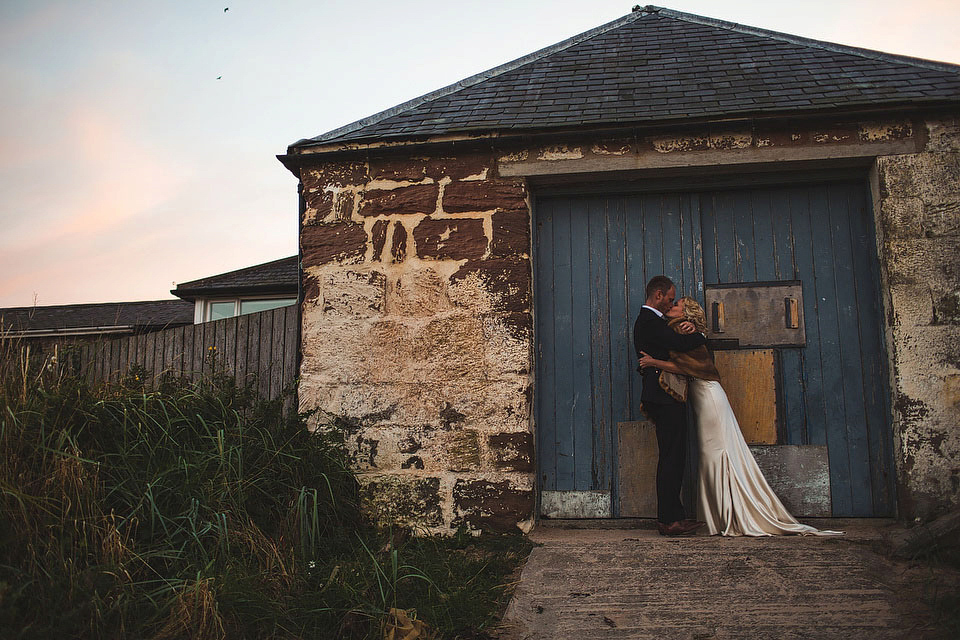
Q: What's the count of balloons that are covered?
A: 0